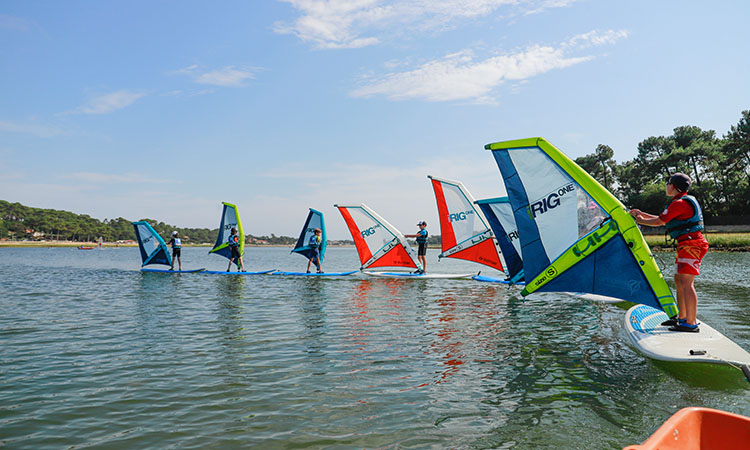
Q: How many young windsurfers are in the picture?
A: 5